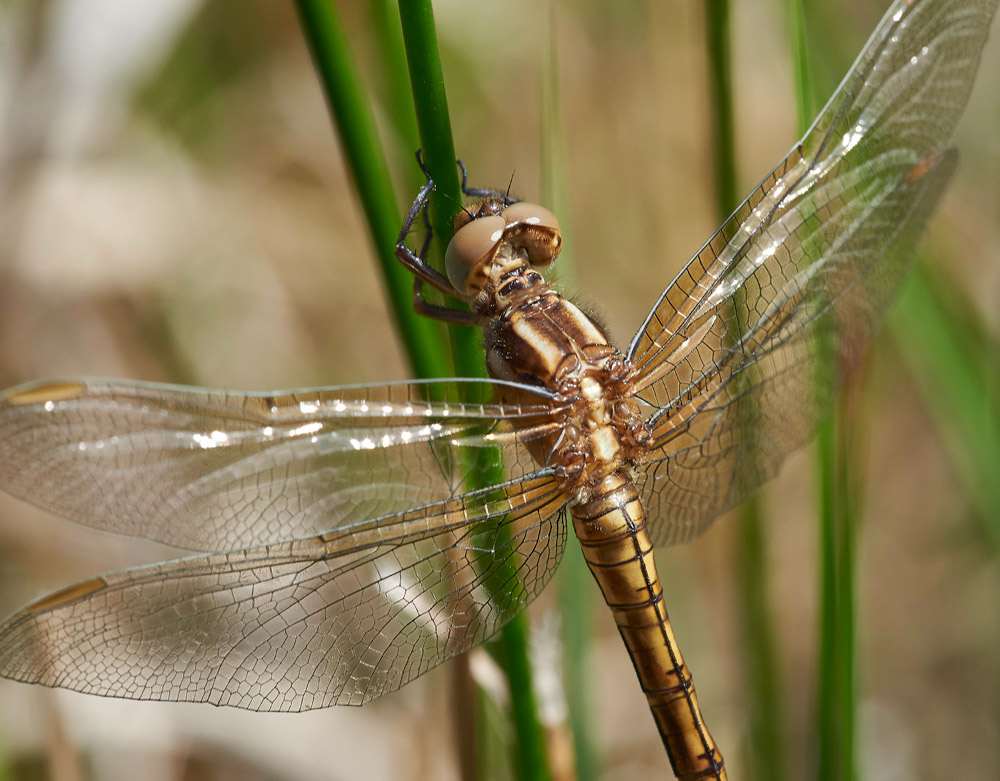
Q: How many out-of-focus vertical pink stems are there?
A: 1